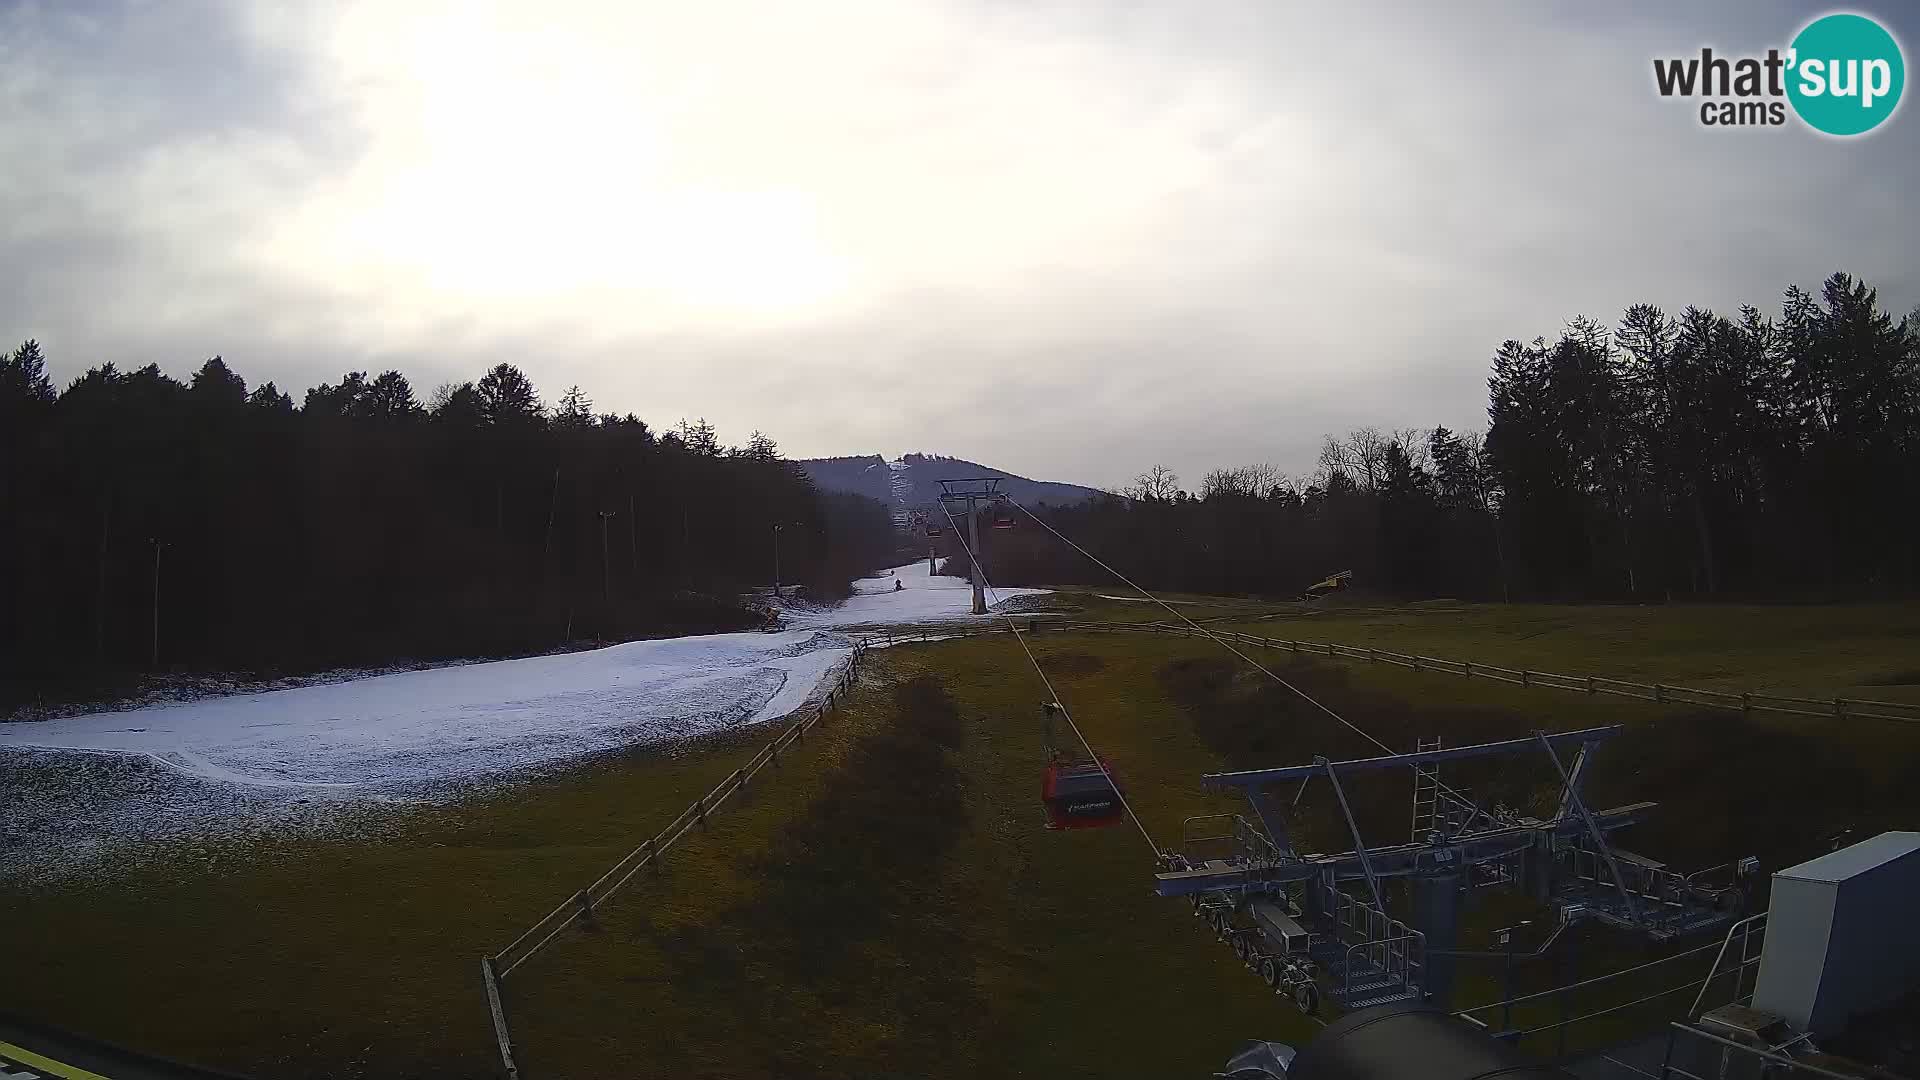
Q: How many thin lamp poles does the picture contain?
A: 3